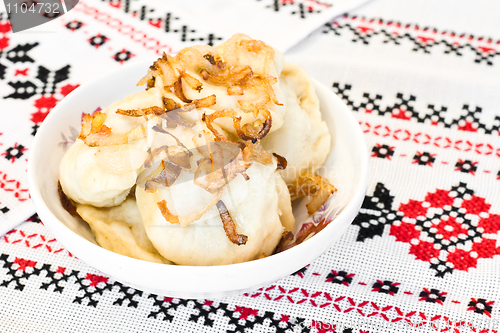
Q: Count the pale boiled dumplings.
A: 5